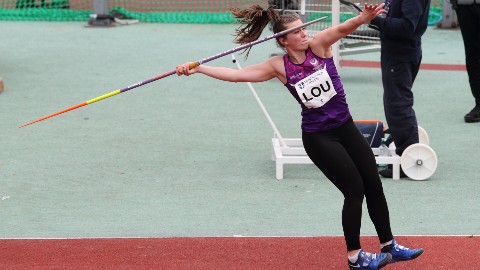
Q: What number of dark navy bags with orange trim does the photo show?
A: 1